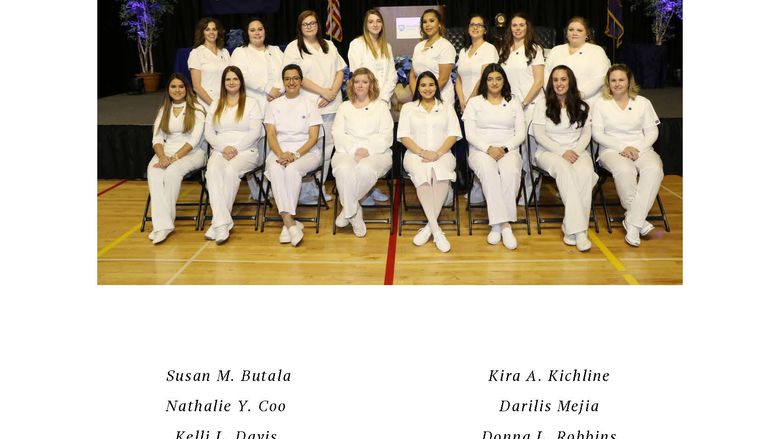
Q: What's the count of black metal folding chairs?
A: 8